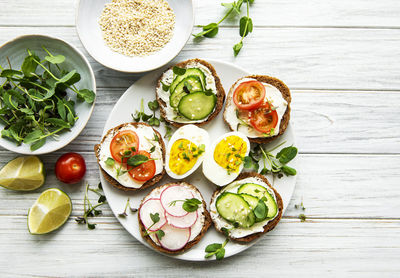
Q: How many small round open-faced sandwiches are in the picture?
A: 5